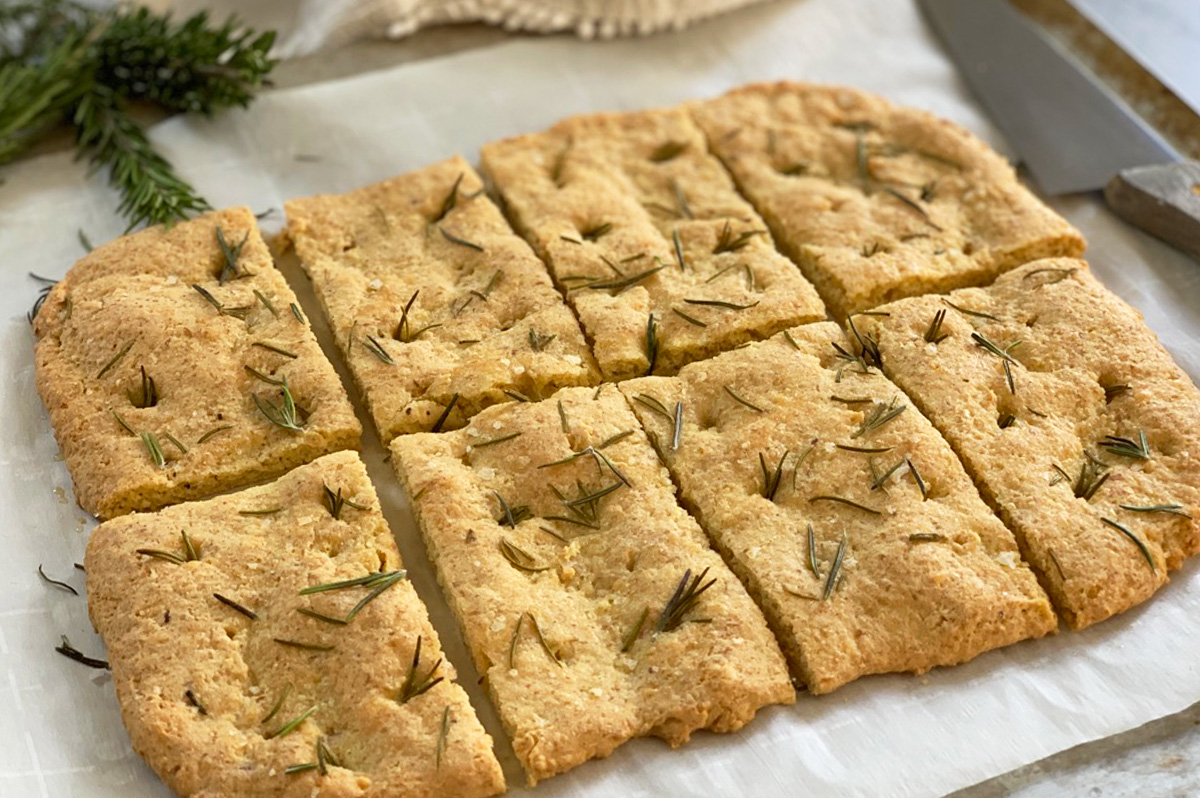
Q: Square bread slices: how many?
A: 8